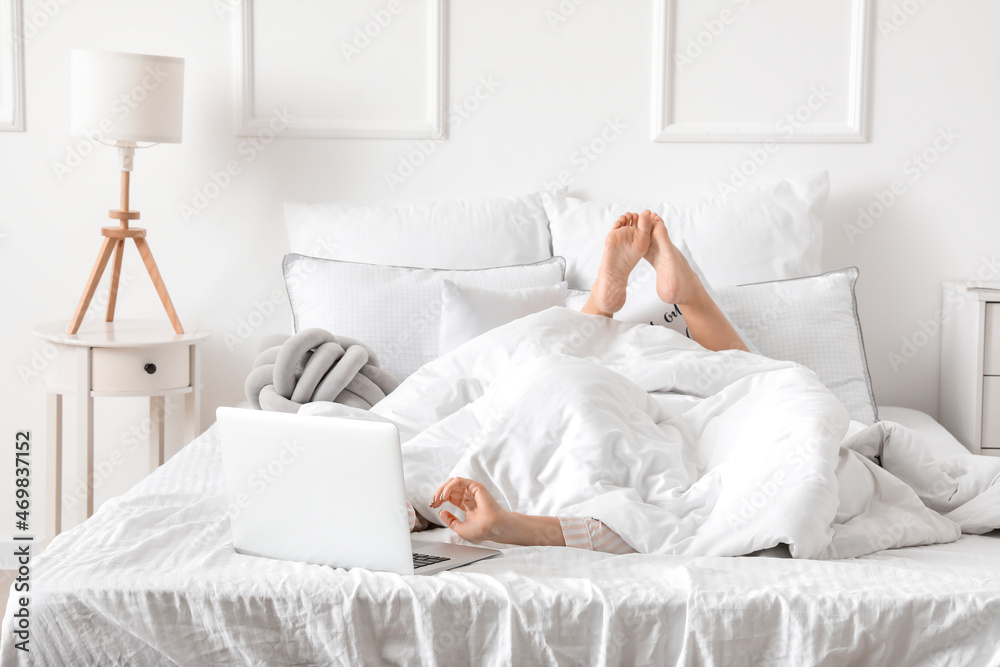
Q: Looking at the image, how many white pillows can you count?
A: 6